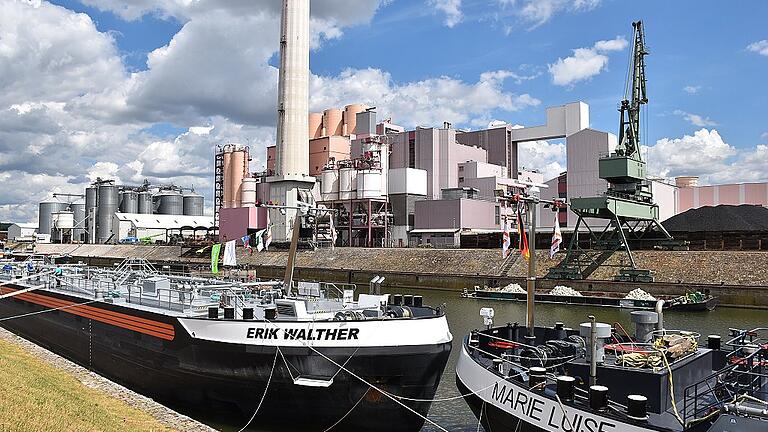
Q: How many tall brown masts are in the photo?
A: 2